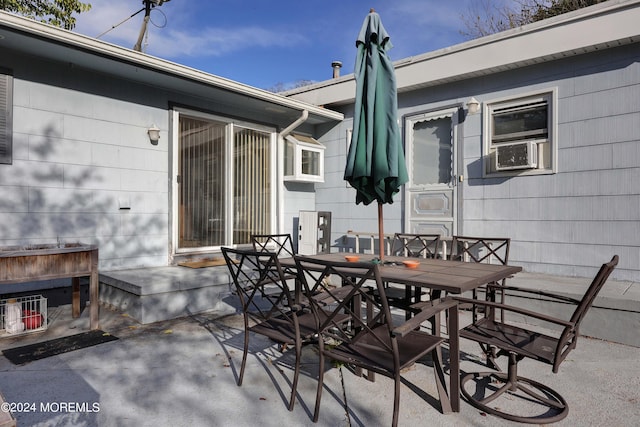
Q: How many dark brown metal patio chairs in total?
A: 6